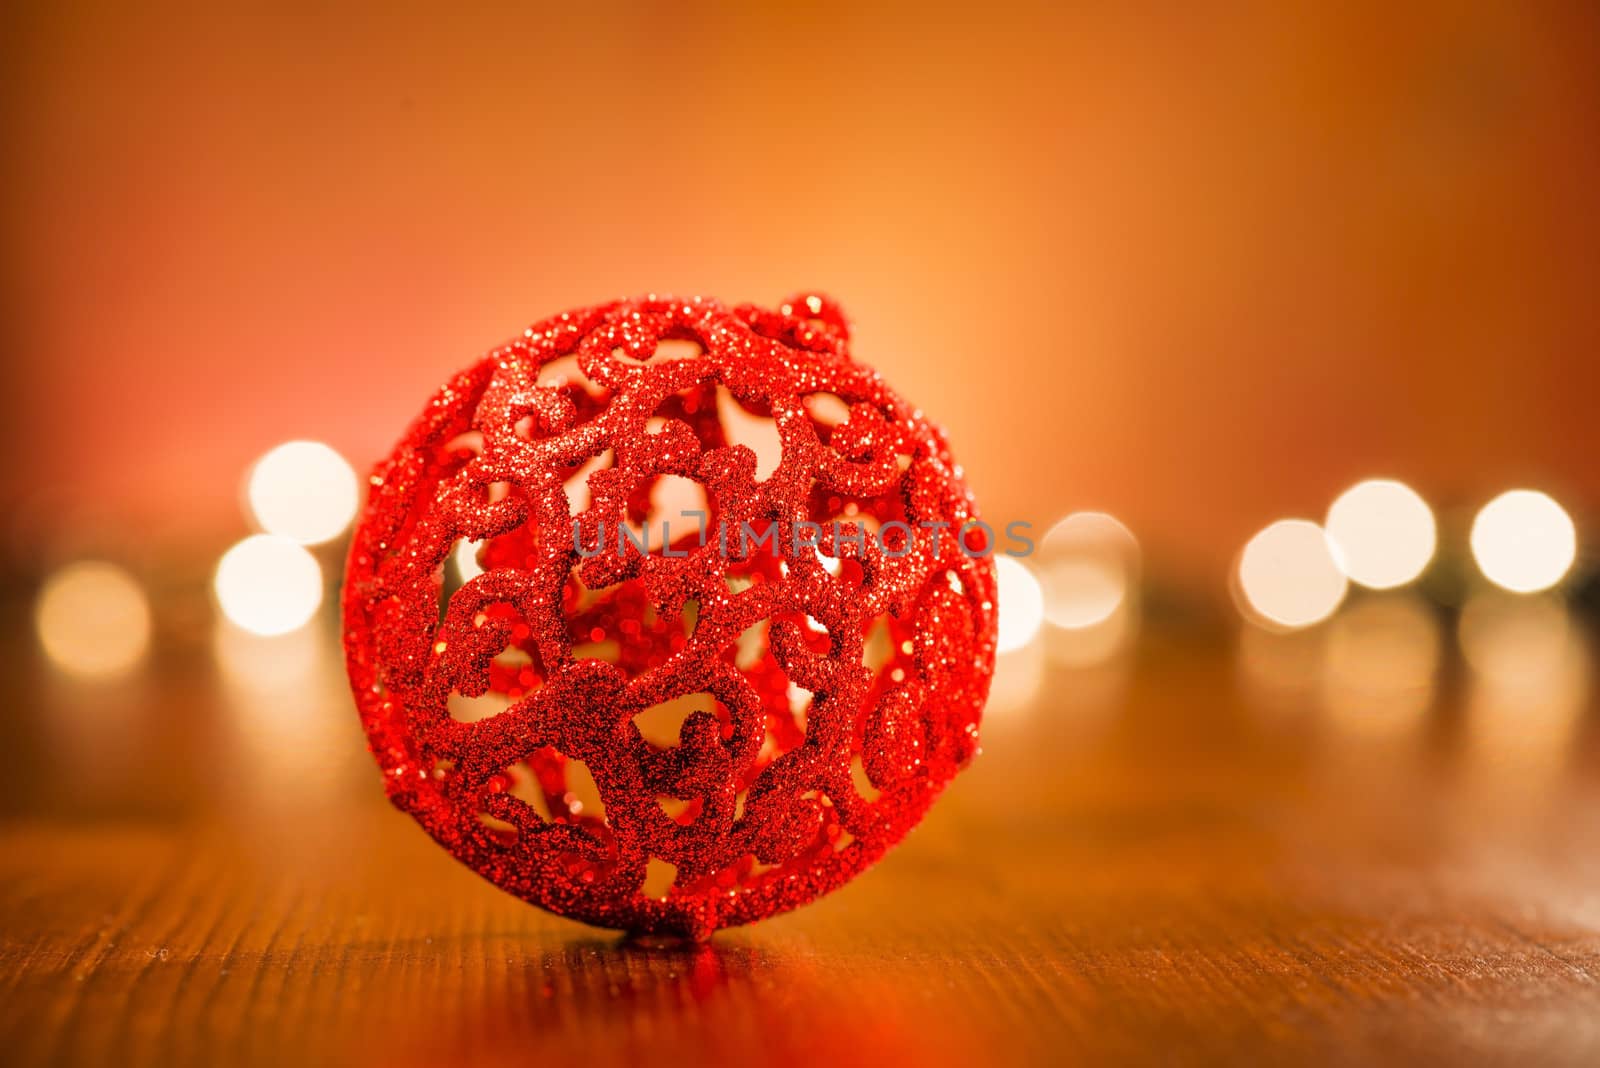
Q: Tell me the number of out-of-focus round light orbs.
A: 8